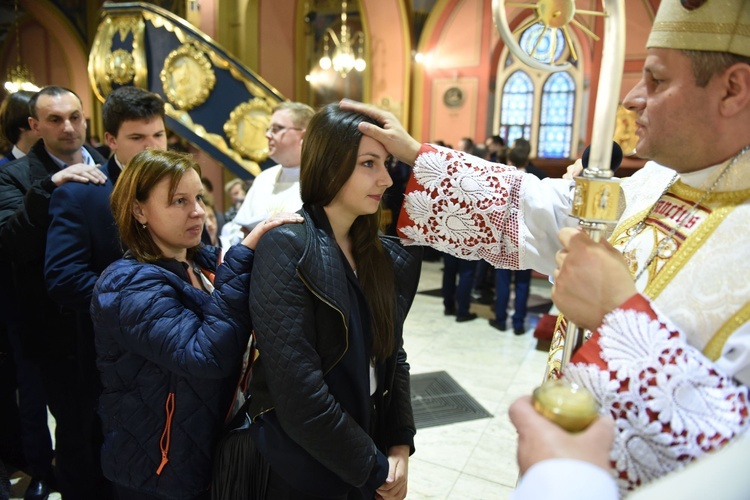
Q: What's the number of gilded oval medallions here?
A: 3